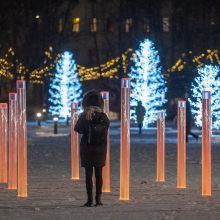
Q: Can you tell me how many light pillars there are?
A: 9